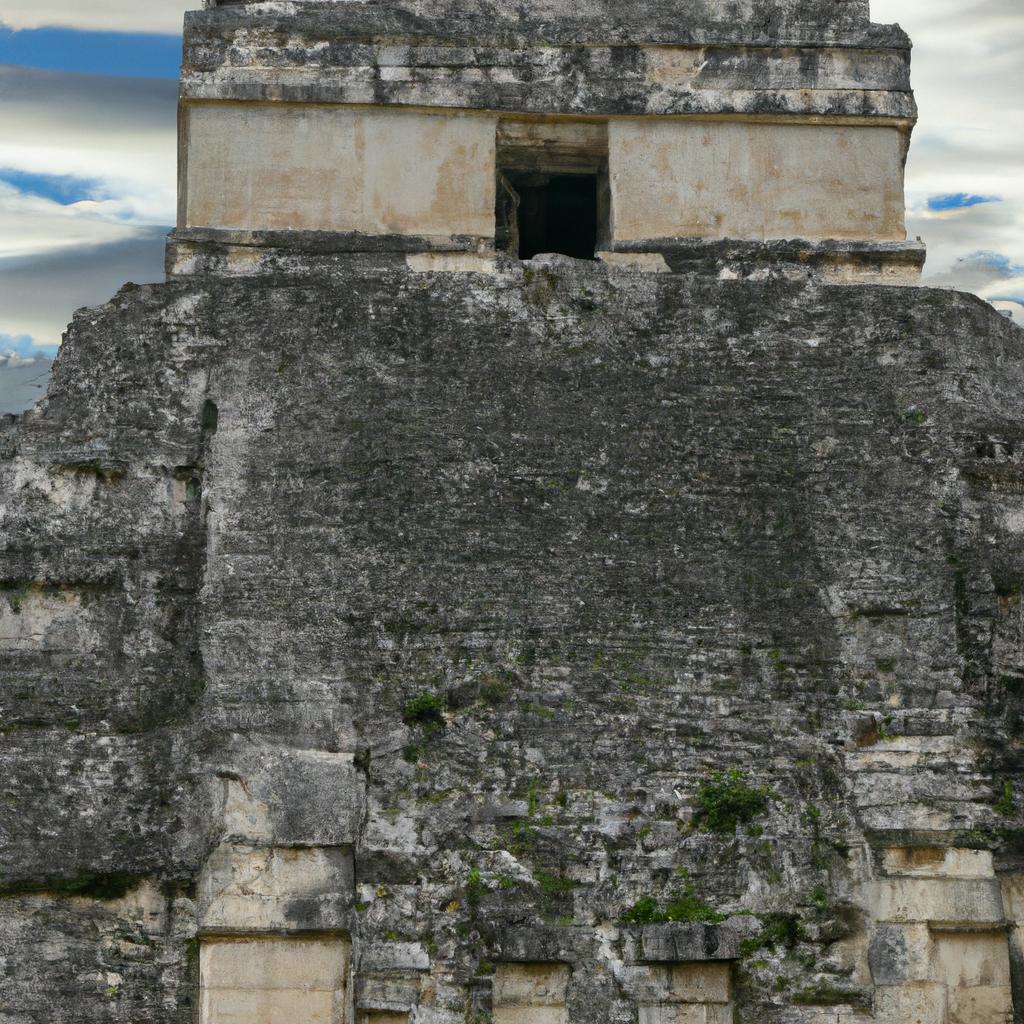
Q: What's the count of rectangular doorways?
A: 1